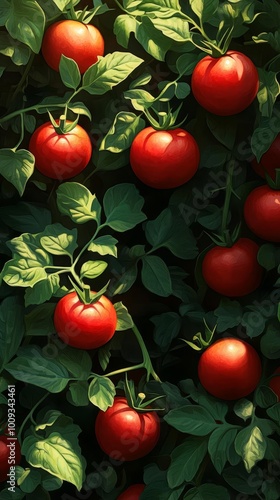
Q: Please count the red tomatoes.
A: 13